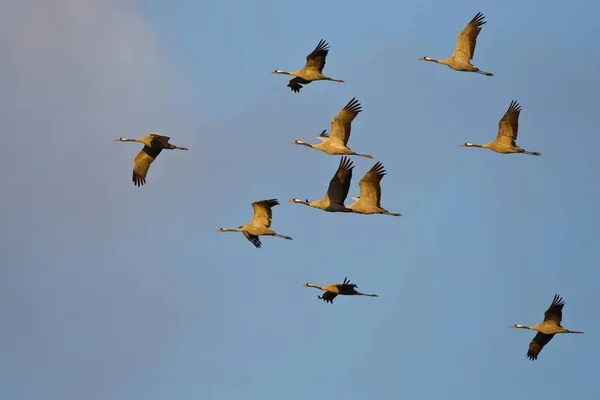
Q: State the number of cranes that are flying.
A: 10